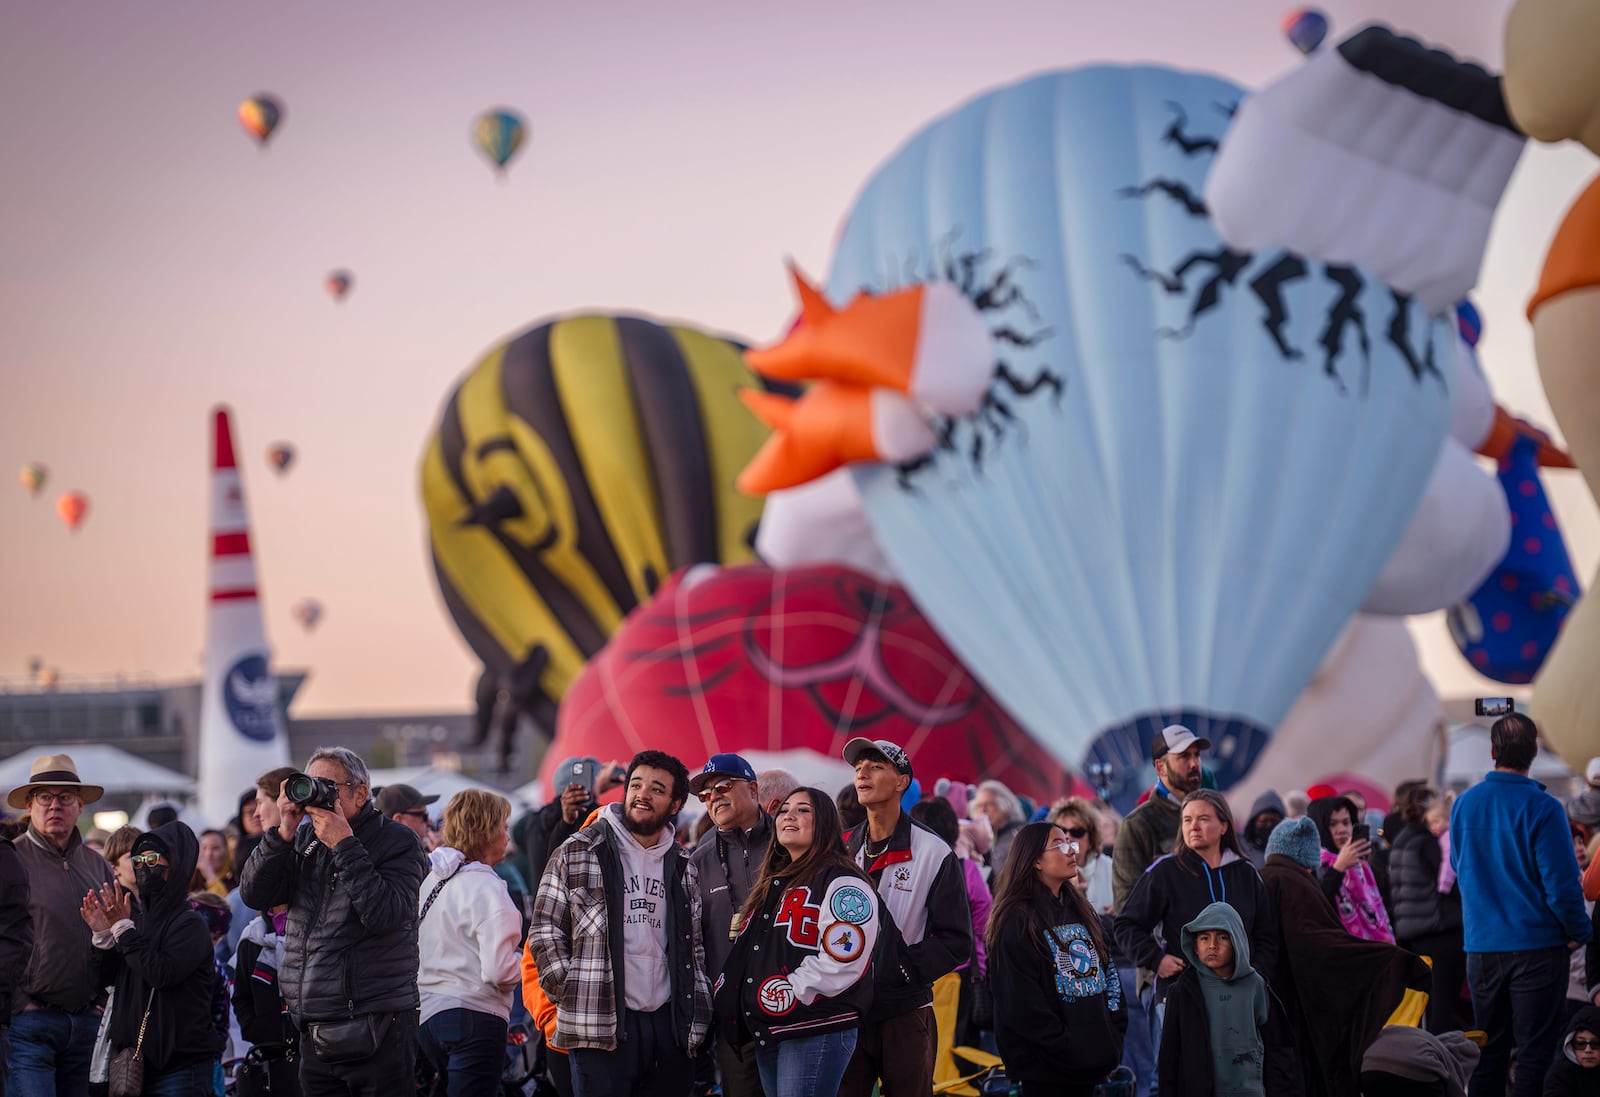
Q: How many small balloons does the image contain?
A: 8